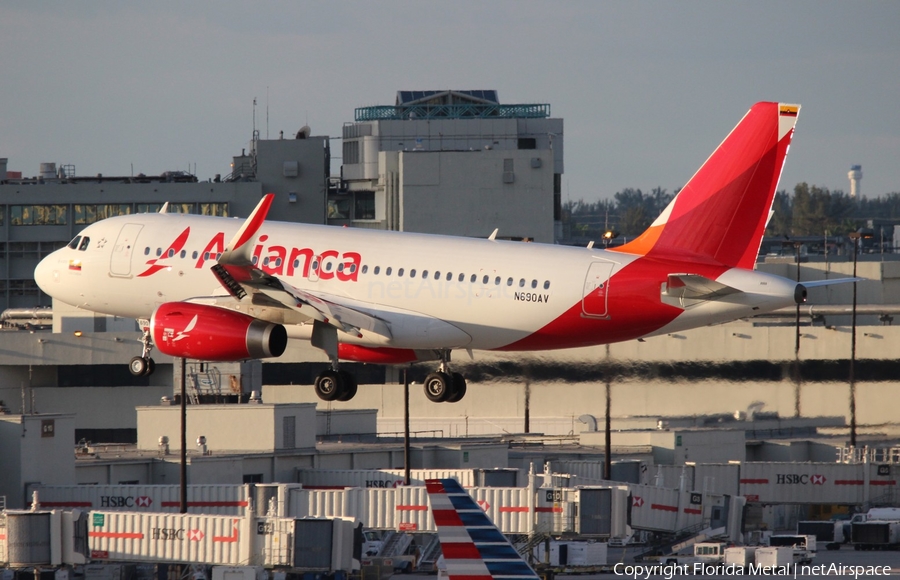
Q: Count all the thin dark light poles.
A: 6